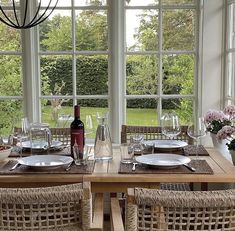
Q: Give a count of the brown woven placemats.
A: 4